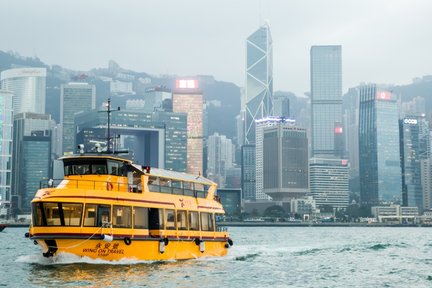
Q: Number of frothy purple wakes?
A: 0